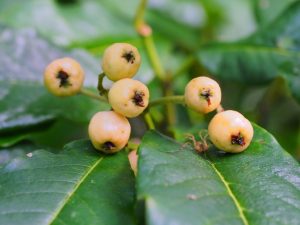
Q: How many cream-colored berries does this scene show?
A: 6